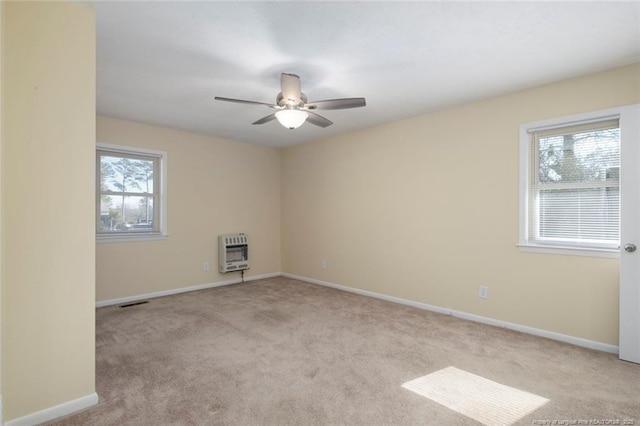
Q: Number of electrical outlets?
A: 3